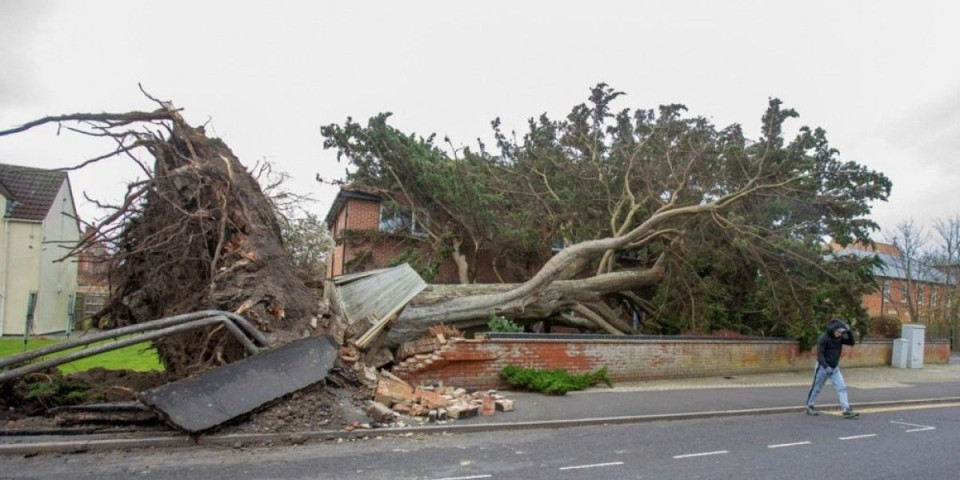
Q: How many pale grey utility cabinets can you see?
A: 2